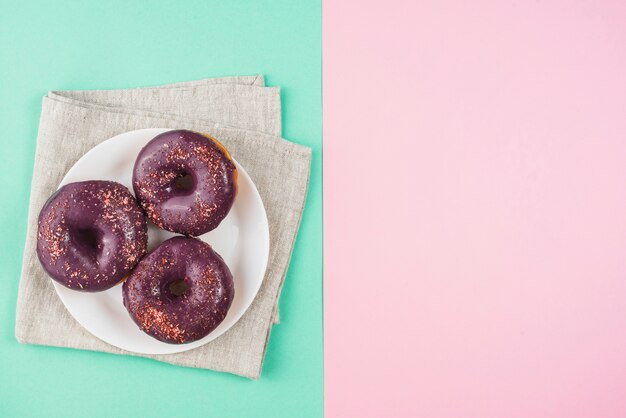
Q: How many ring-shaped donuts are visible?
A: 3